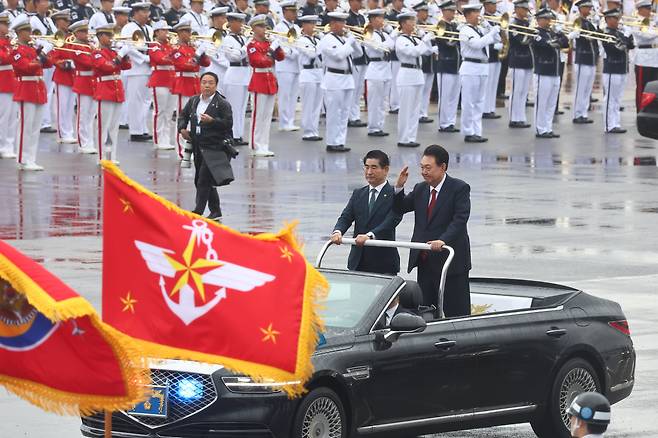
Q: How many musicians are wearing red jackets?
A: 8